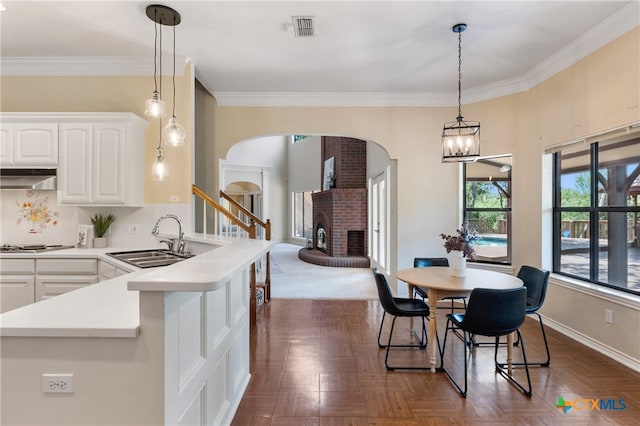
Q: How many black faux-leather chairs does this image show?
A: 4